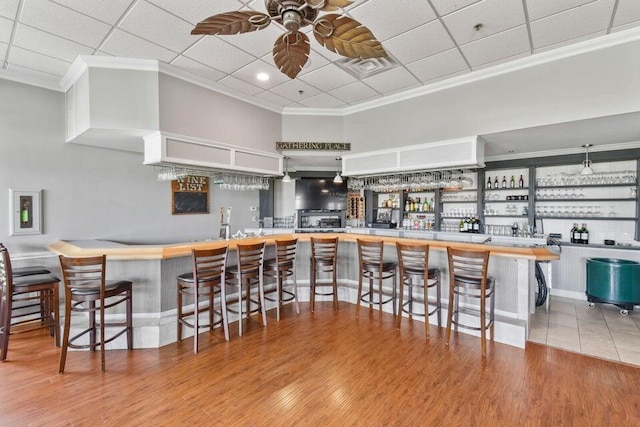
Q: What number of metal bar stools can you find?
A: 0